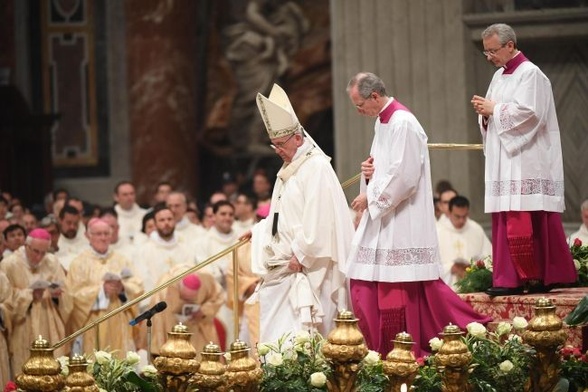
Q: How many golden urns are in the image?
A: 9